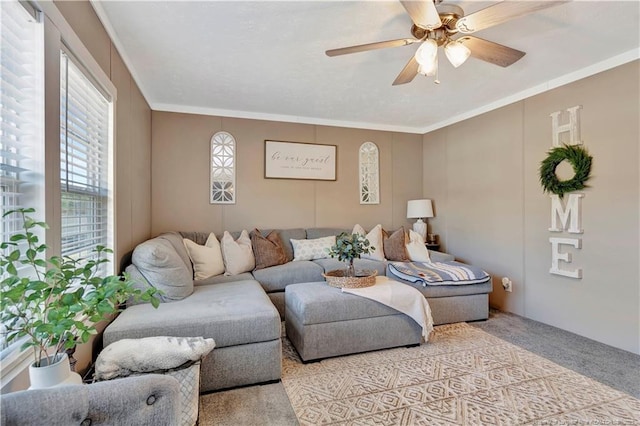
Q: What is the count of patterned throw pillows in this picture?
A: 1